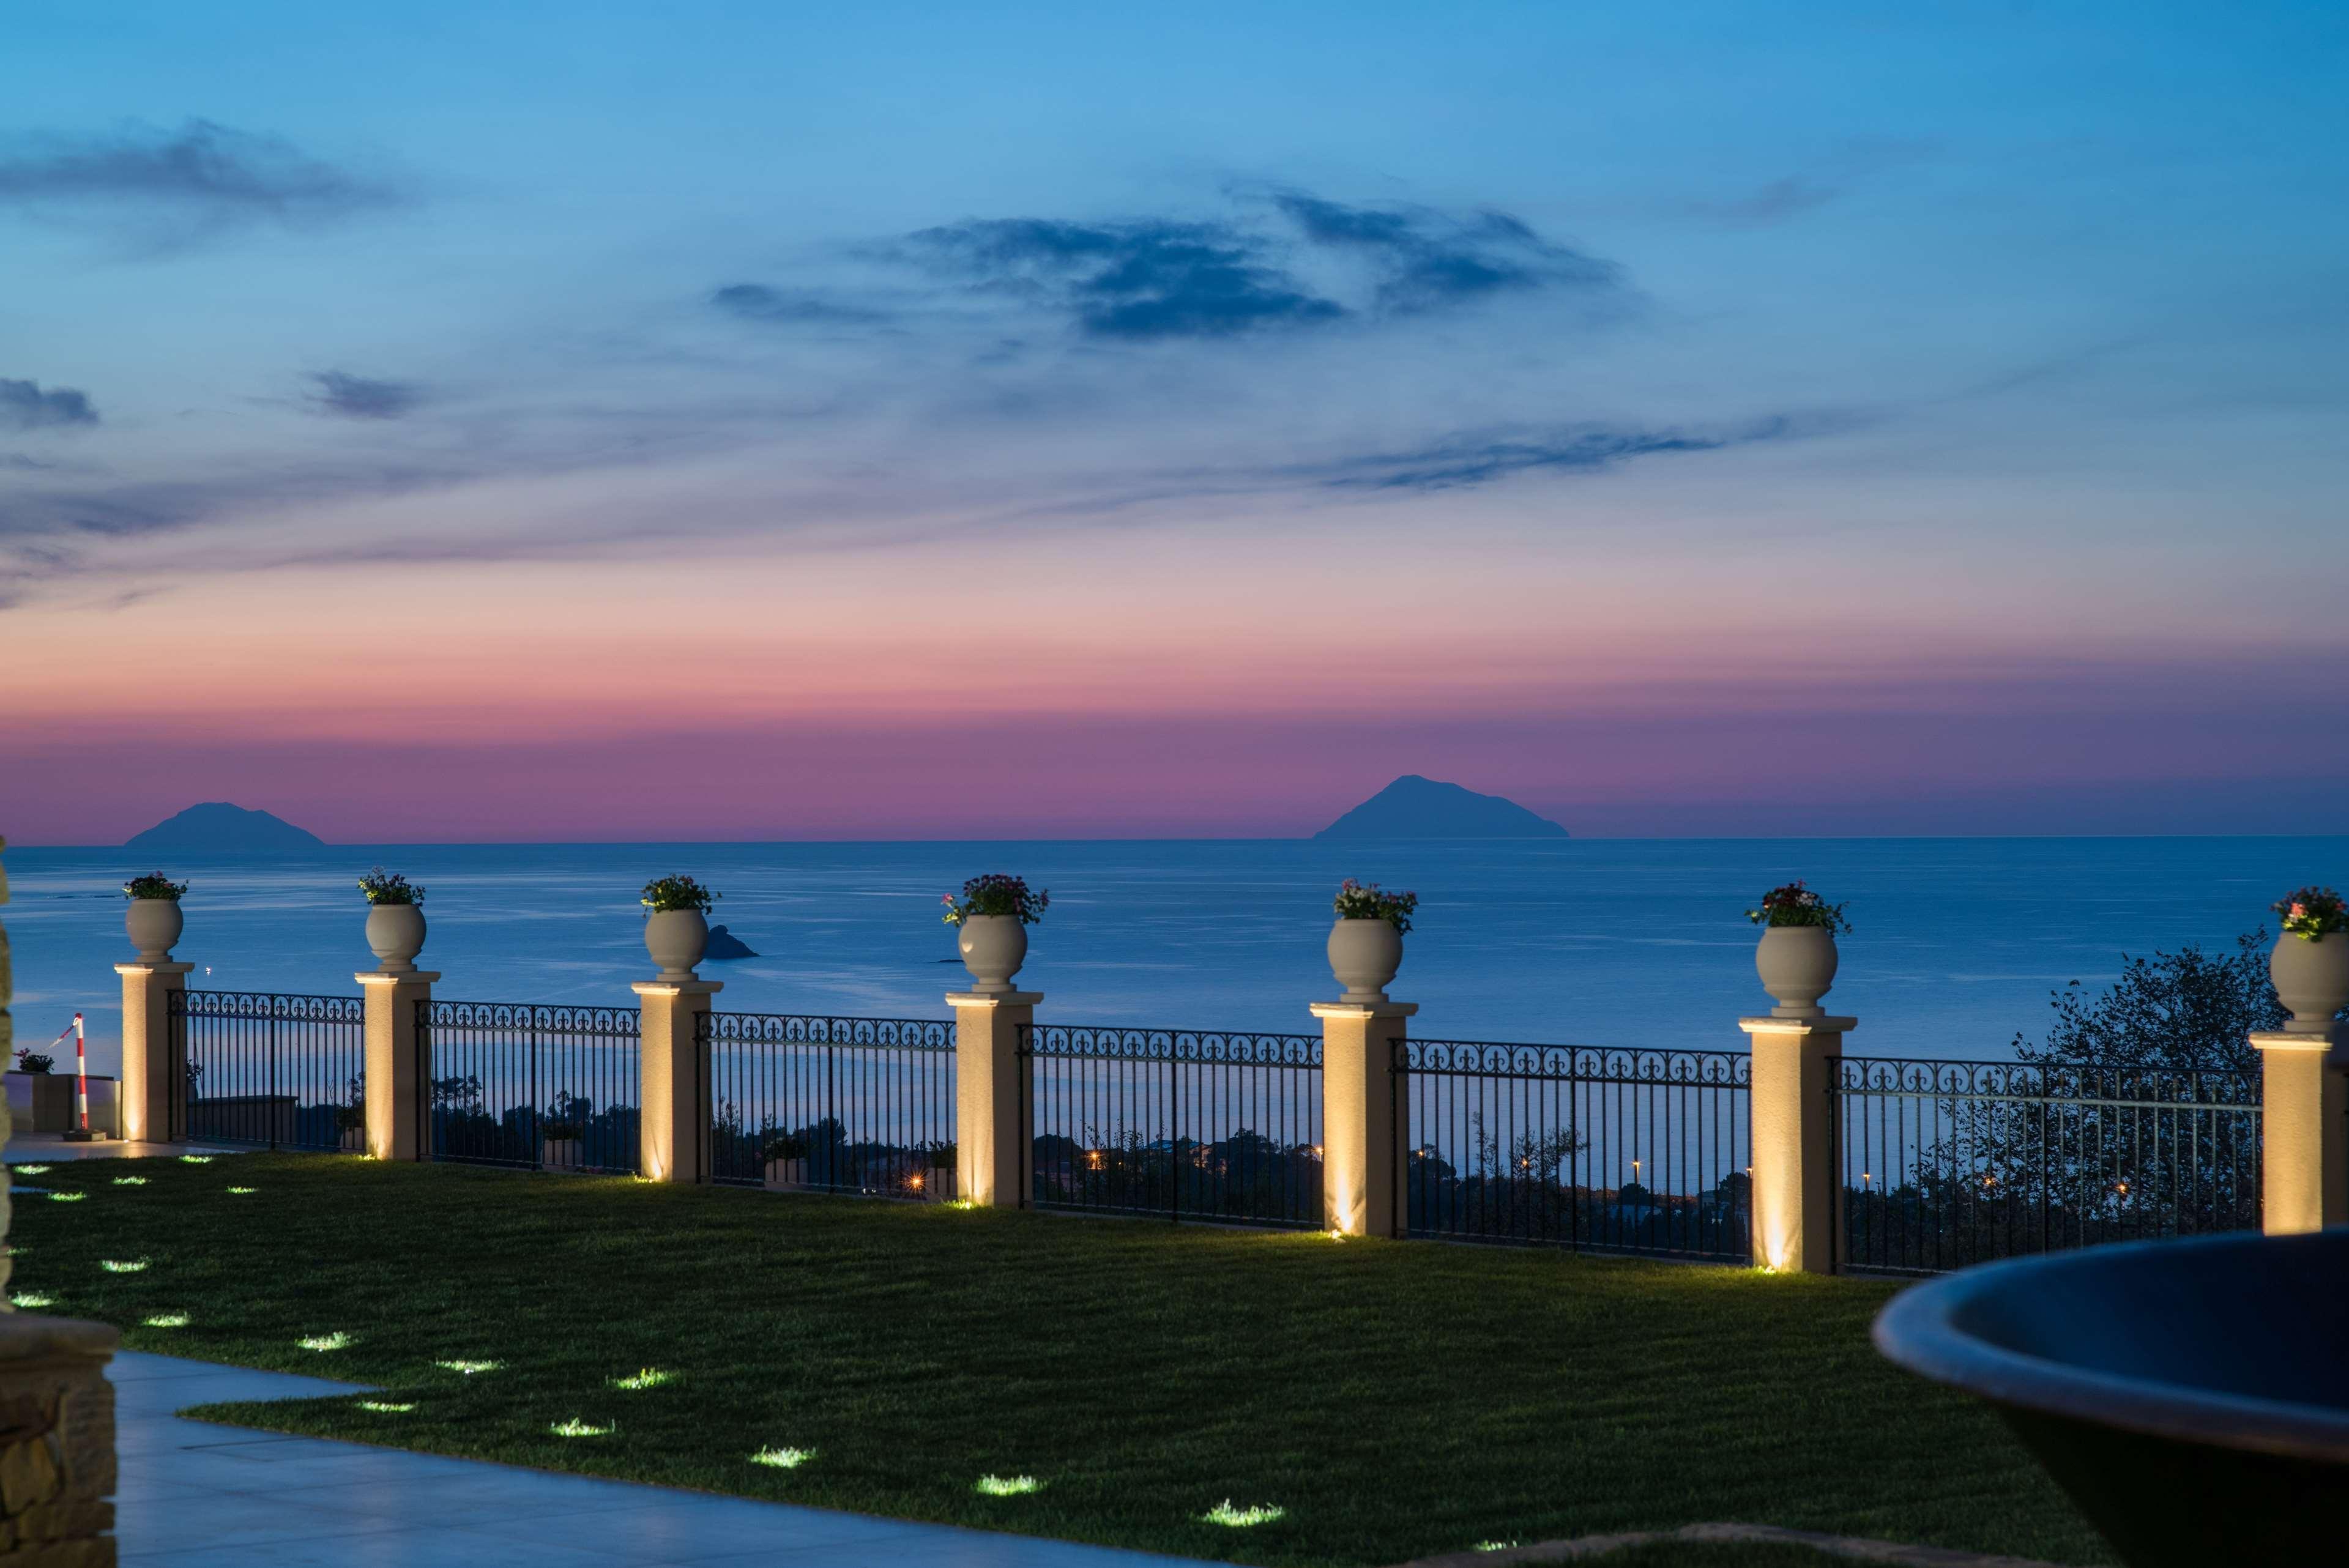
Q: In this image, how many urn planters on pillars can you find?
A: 7